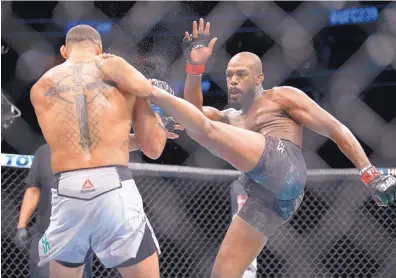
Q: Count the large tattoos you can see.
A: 1